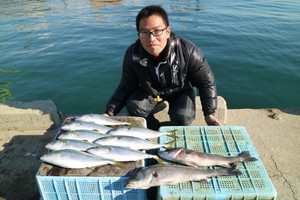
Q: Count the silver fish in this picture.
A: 8